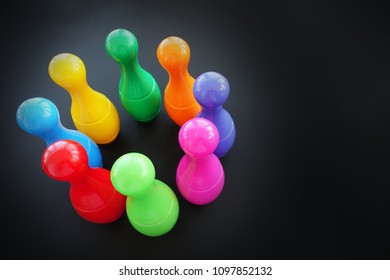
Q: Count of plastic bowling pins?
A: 8